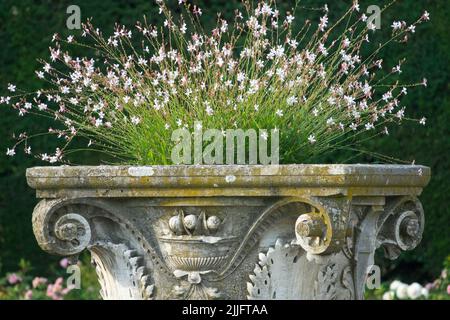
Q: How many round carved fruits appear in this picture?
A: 3